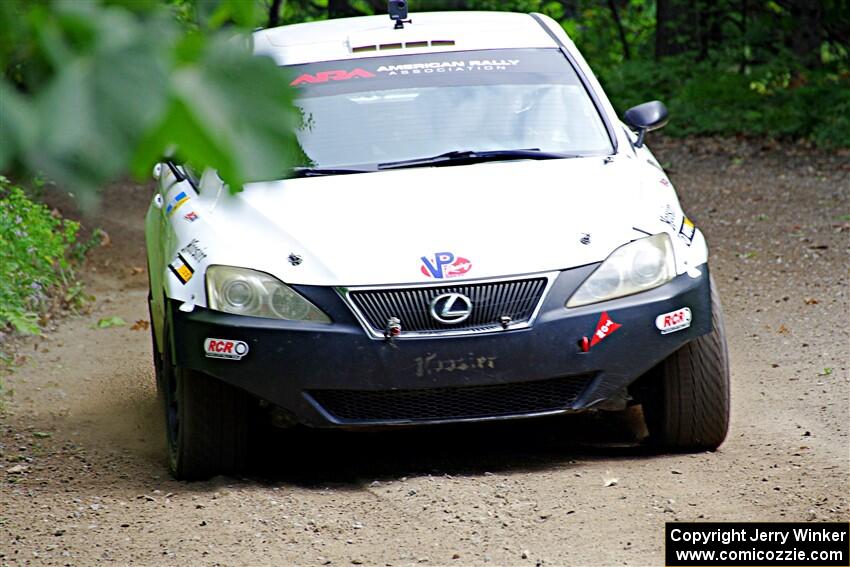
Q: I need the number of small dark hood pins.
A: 2